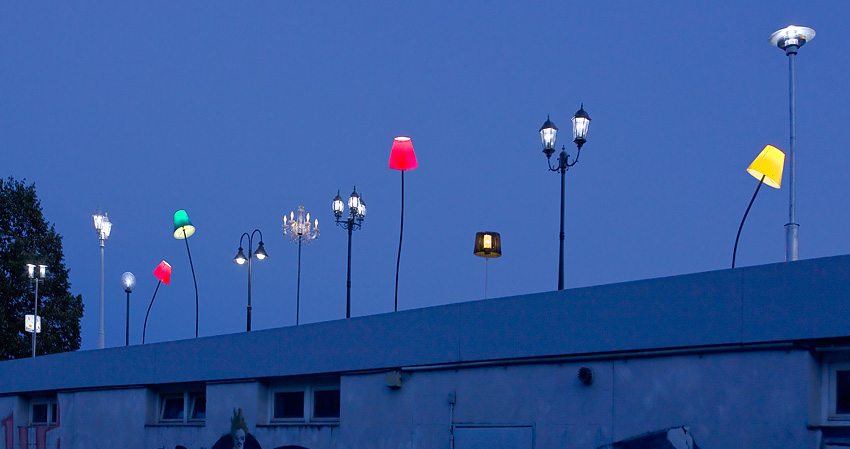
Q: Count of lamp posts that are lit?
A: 13